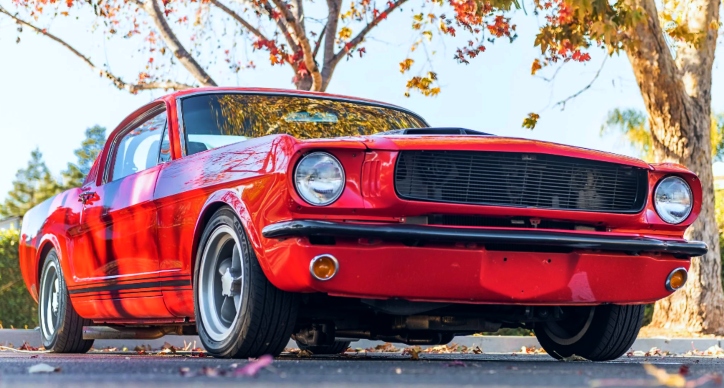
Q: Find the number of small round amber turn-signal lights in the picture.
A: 2